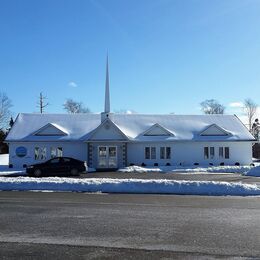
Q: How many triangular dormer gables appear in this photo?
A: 3